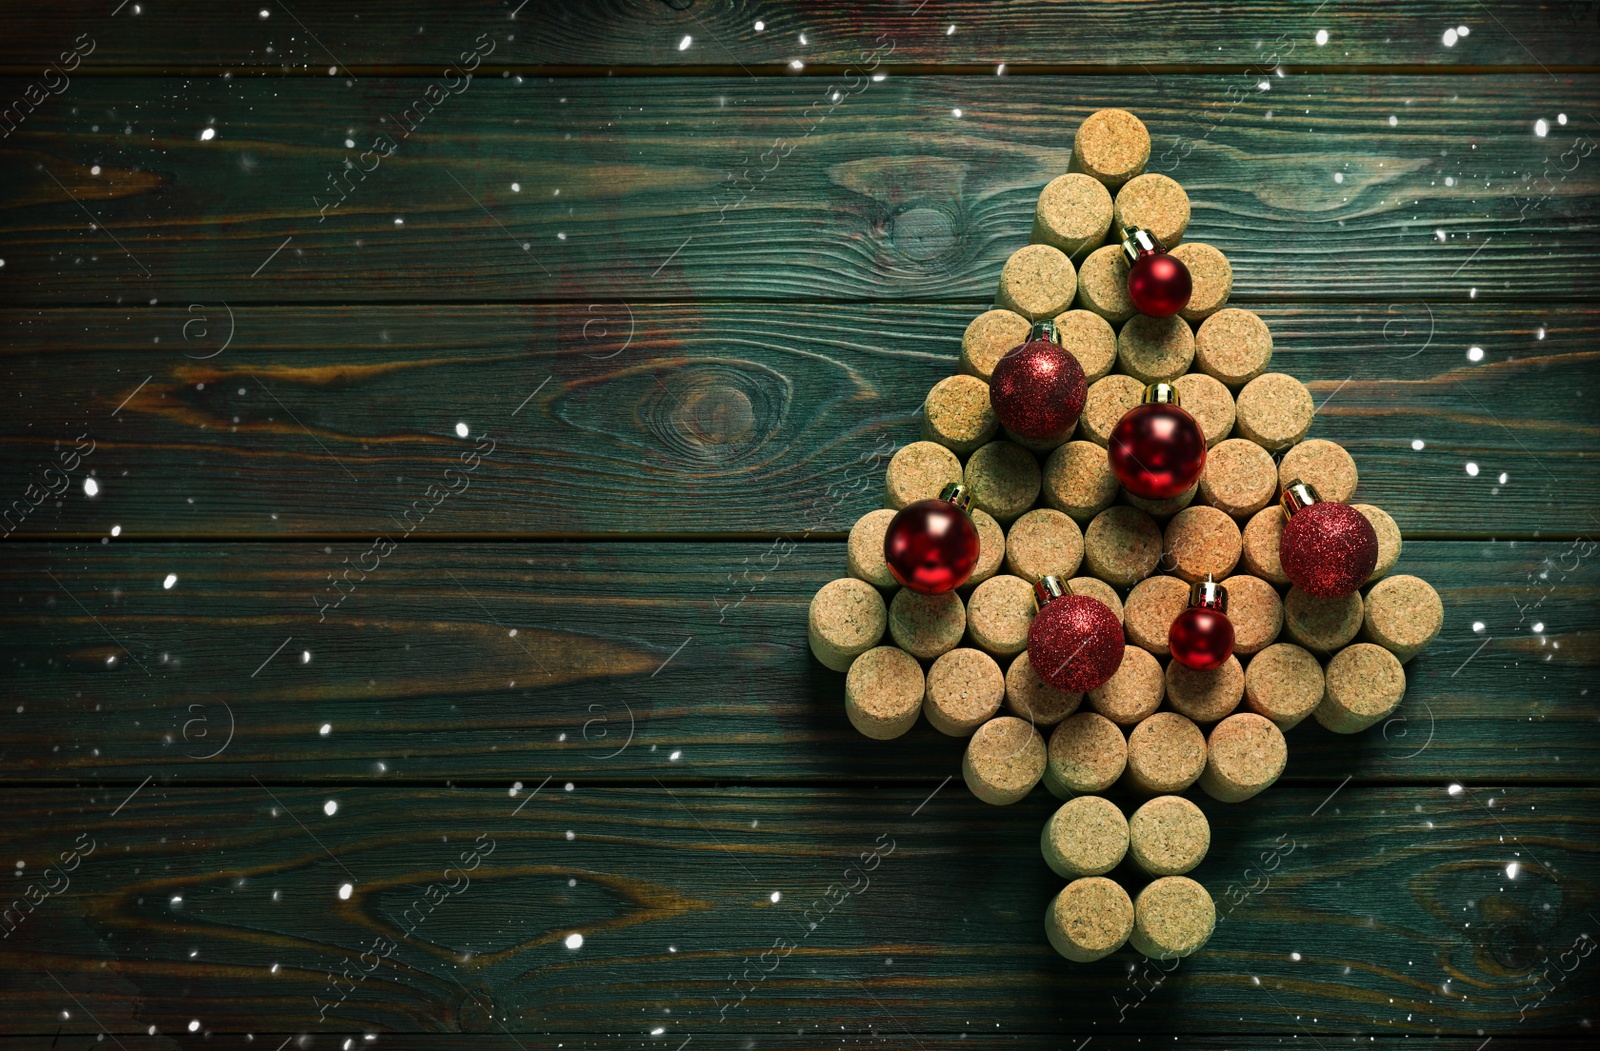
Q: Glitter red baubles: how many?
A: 3